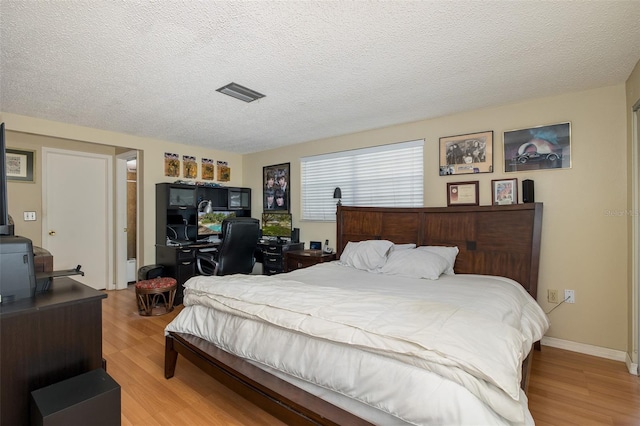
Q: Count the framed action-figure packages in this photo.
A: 4